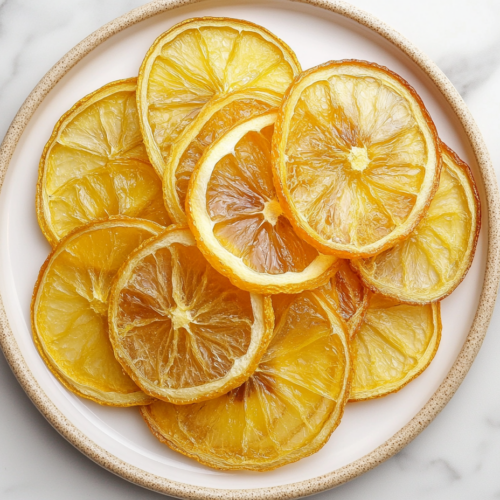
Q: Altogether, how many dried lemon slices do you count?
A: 11